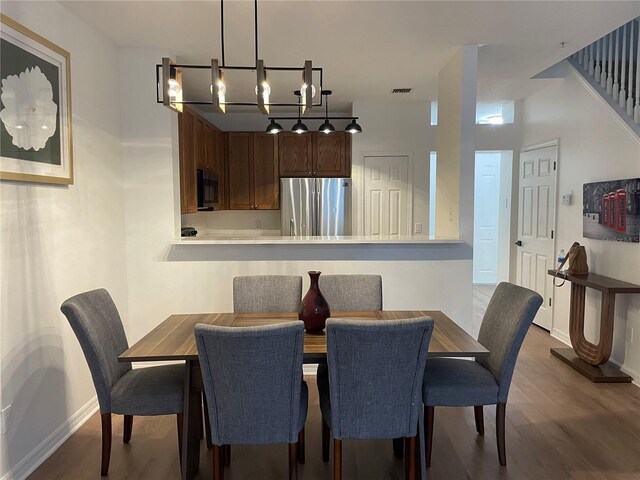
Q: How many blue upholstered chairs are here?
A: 6